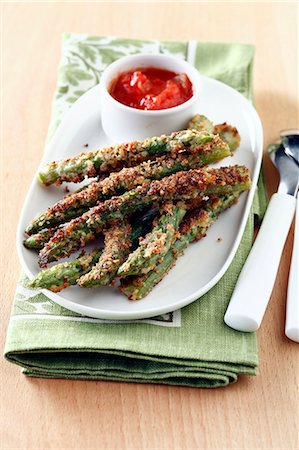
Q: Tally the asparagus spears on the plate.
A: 8